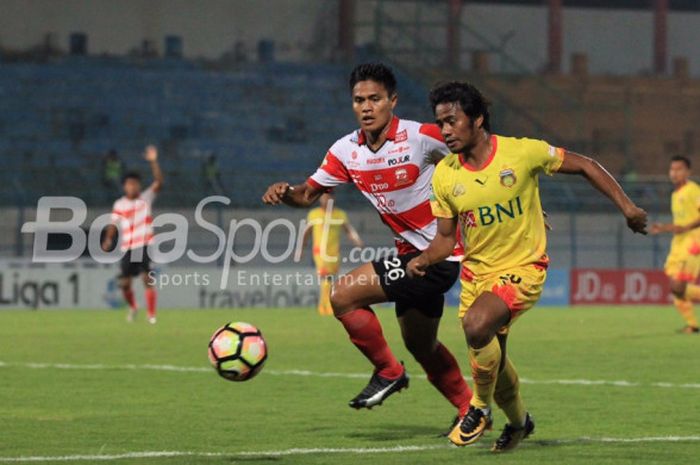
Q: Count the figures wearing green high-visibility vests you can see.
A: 2